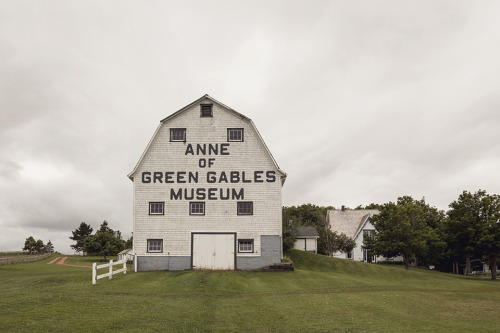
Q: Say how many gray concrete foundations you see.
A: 2